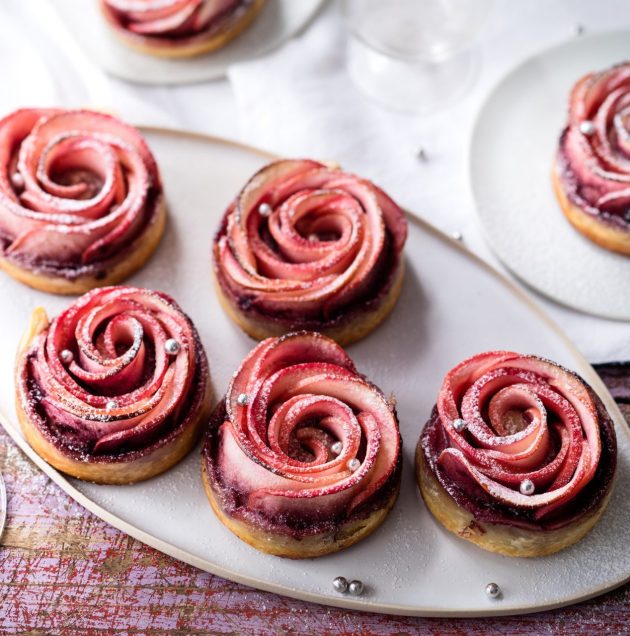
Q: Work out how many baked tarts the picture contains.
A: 7